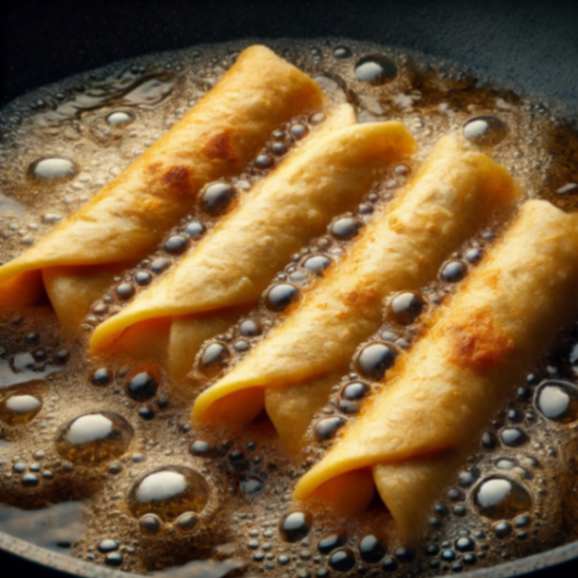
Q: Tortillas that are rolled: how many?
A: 4